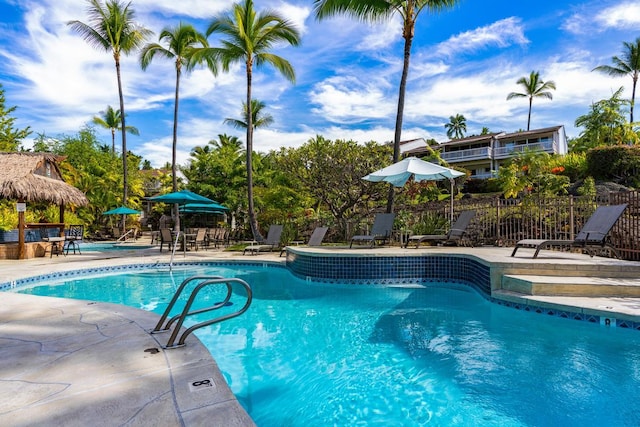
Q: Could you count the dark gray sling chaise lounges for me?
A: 5